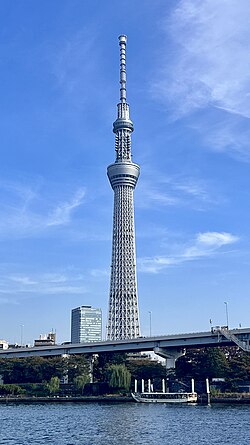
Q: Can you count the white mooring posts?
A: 6